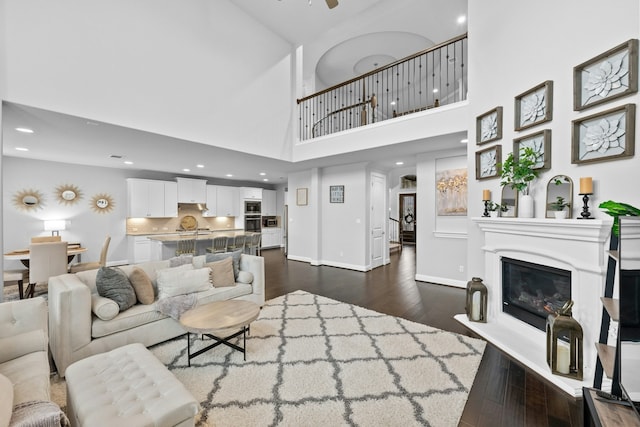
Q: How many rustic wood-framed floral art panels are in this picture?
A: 6